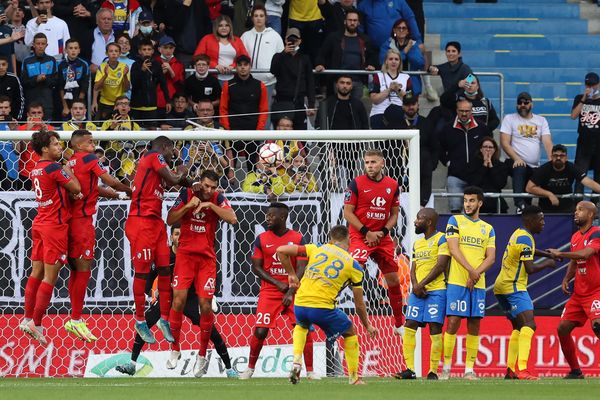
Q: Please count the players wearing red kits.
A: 7